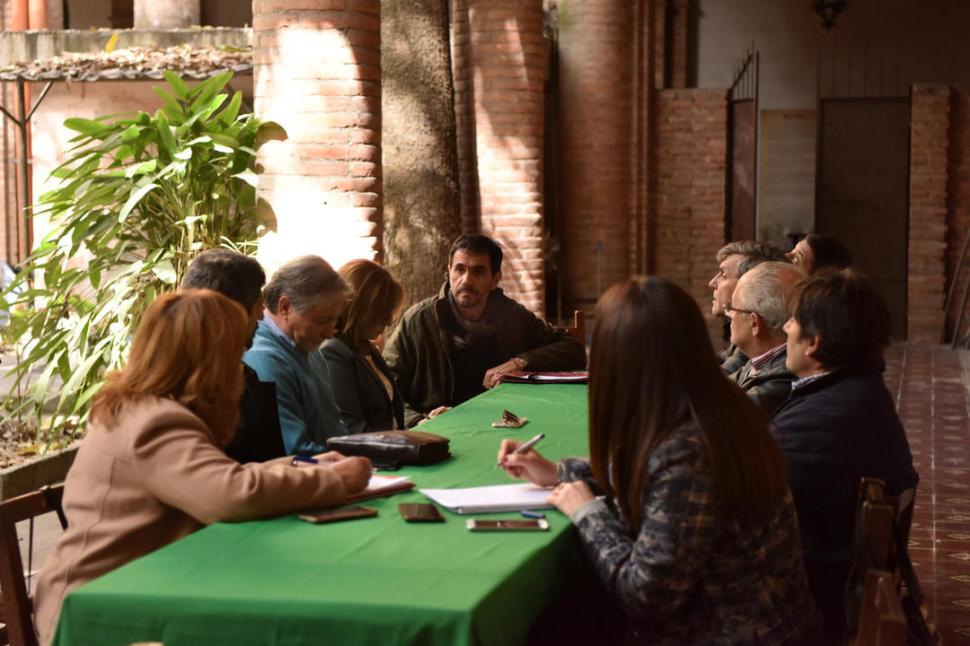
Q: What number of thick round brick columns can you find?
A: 3